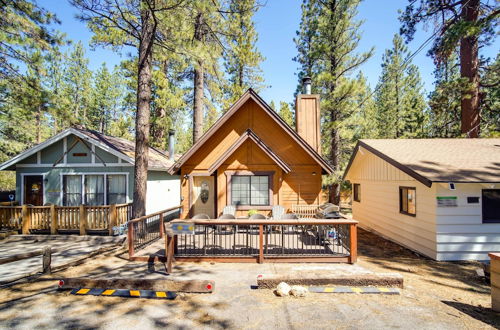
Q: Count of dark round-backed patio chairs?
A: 4